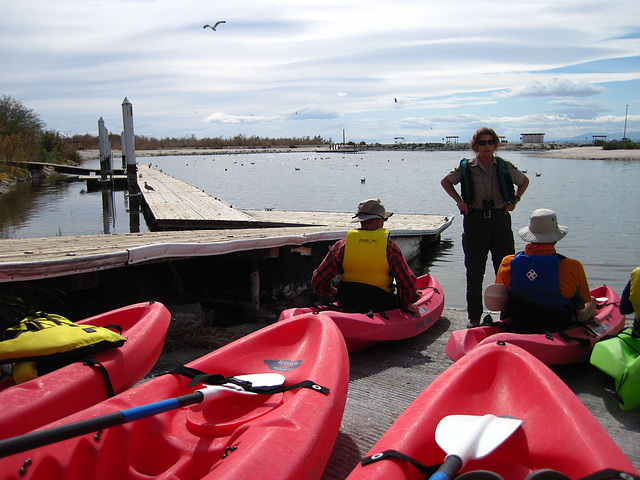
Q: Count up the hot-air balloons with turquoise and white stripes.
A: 0